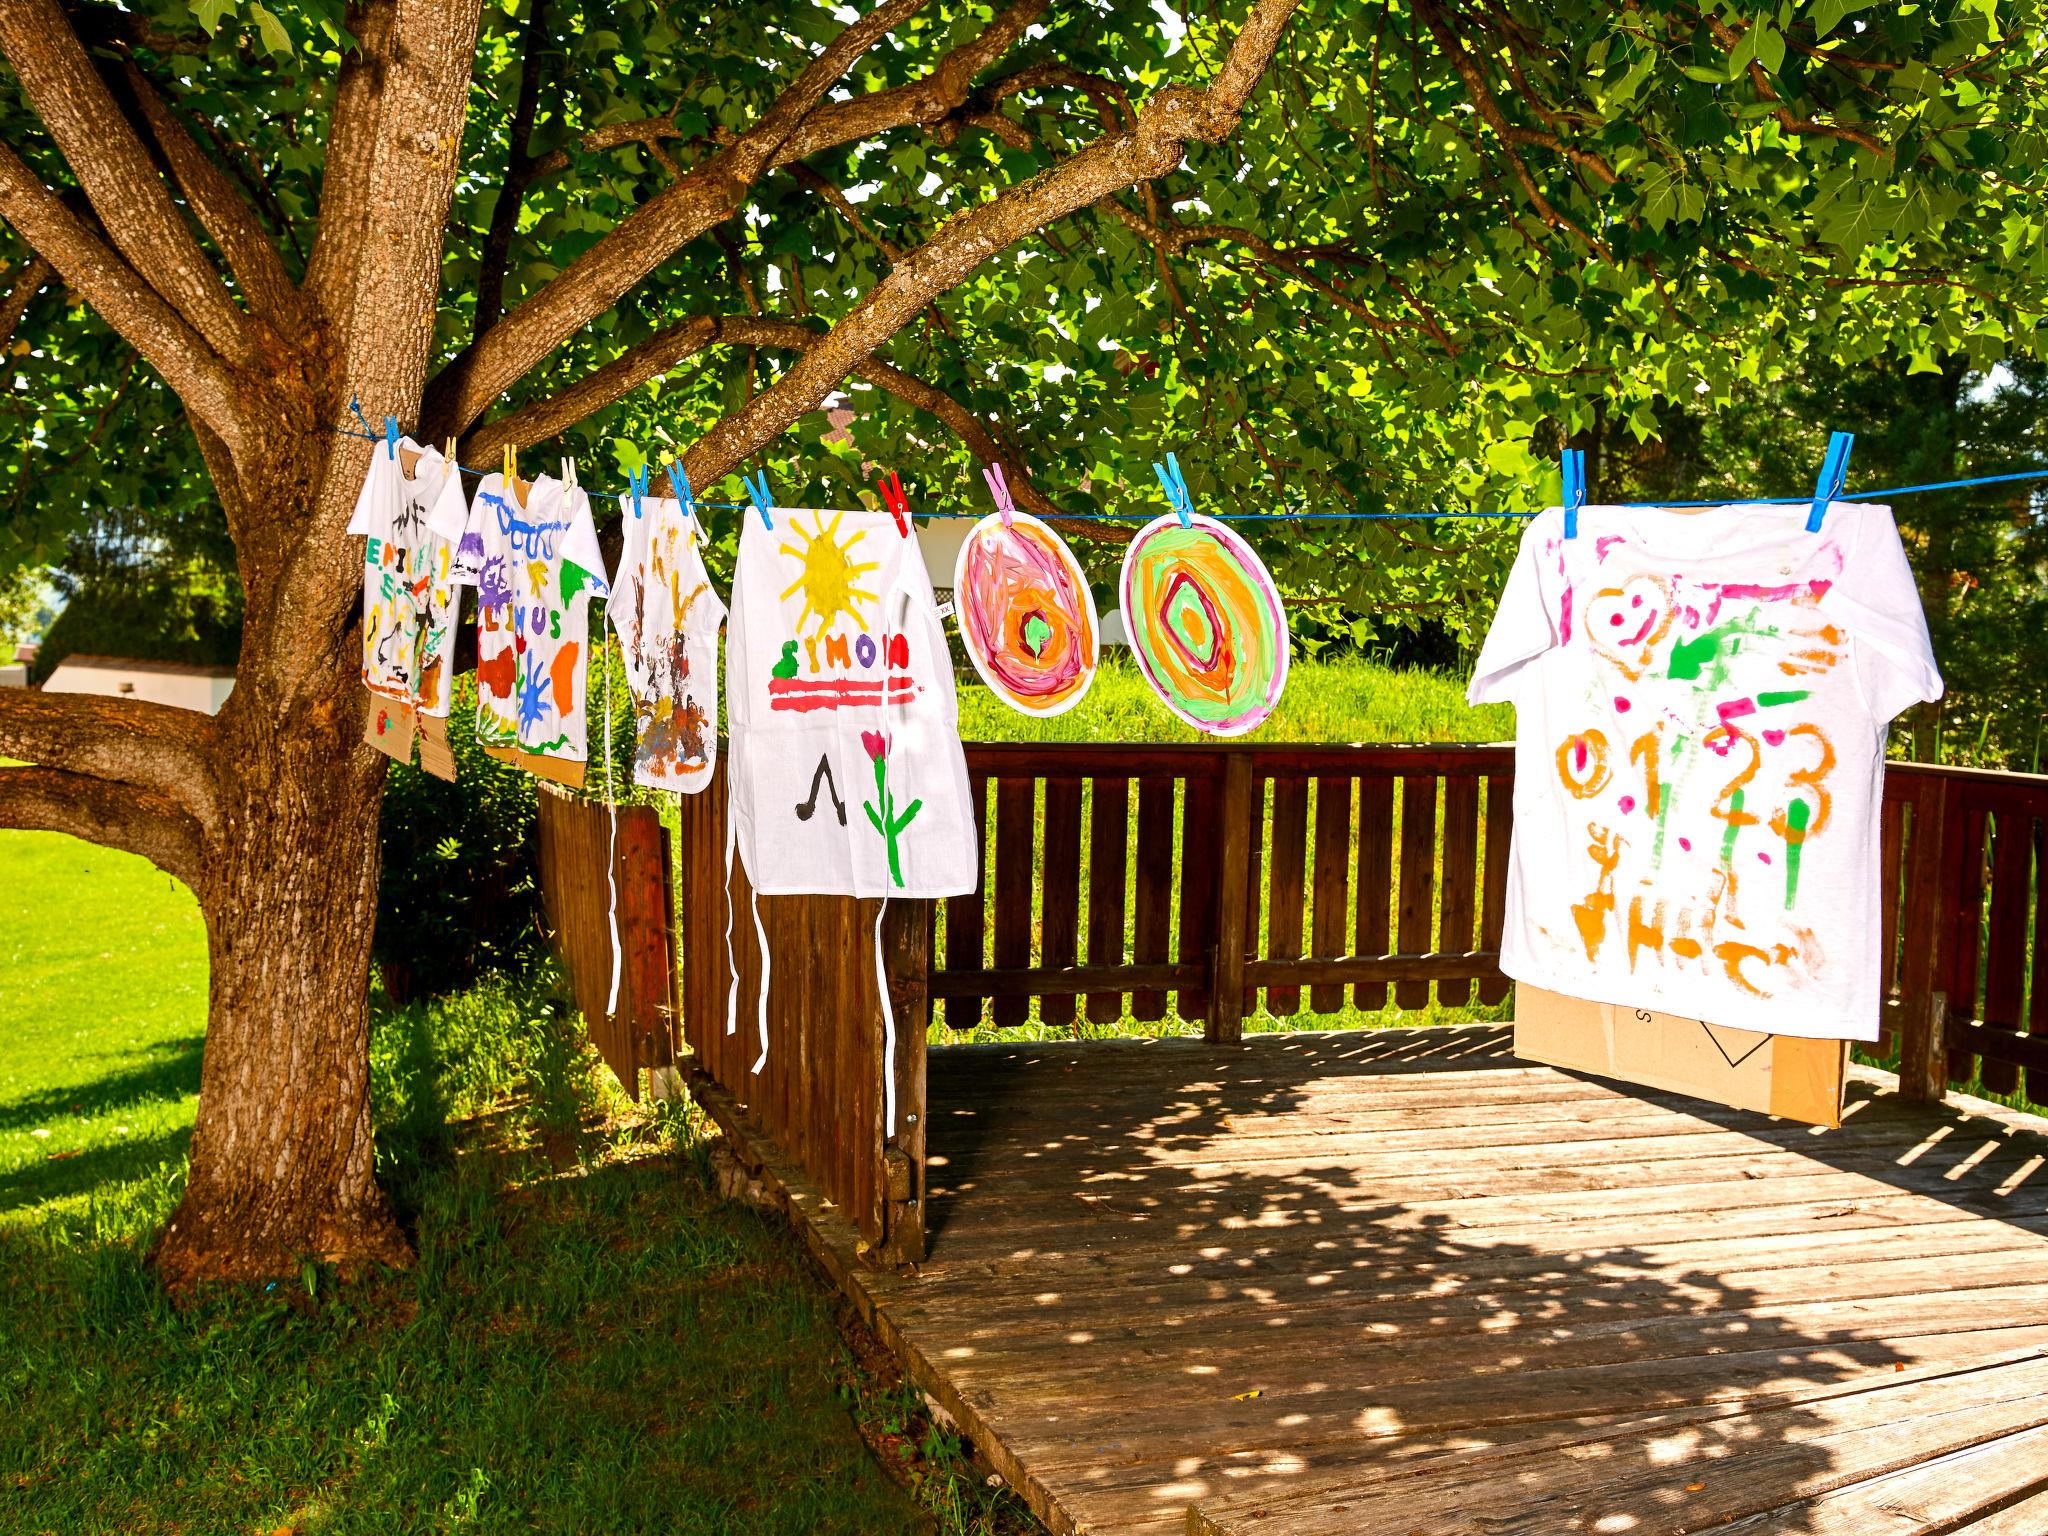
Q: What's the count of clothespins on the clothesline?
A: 12